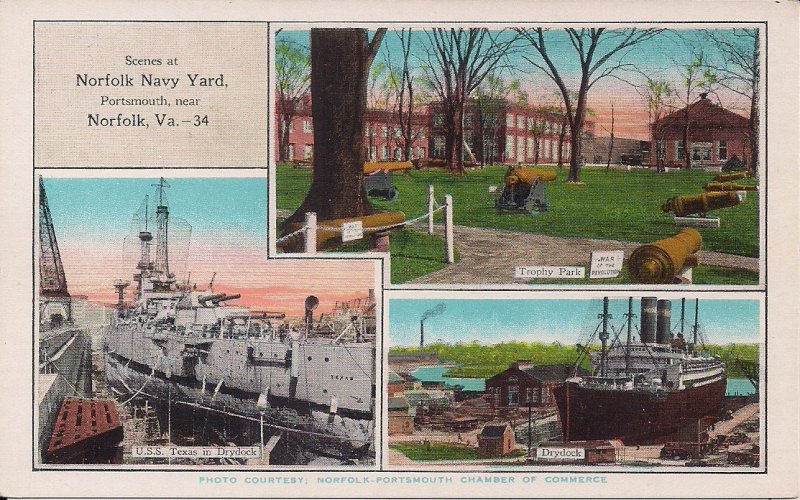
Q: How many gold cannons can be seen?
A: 7